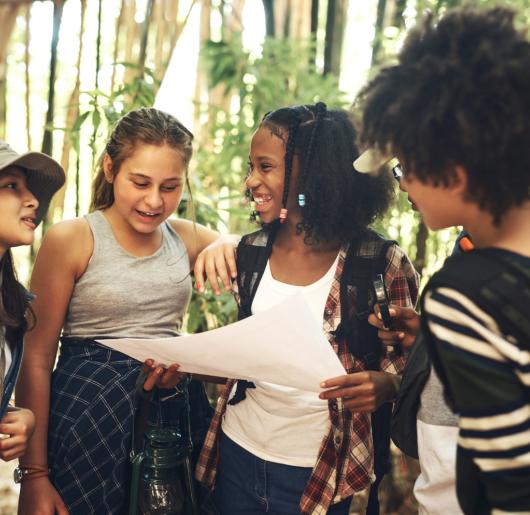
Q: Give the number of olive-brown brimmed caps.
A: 1